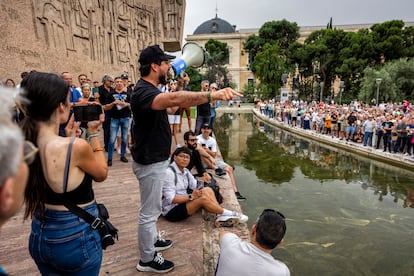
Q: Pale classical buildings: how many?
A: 1